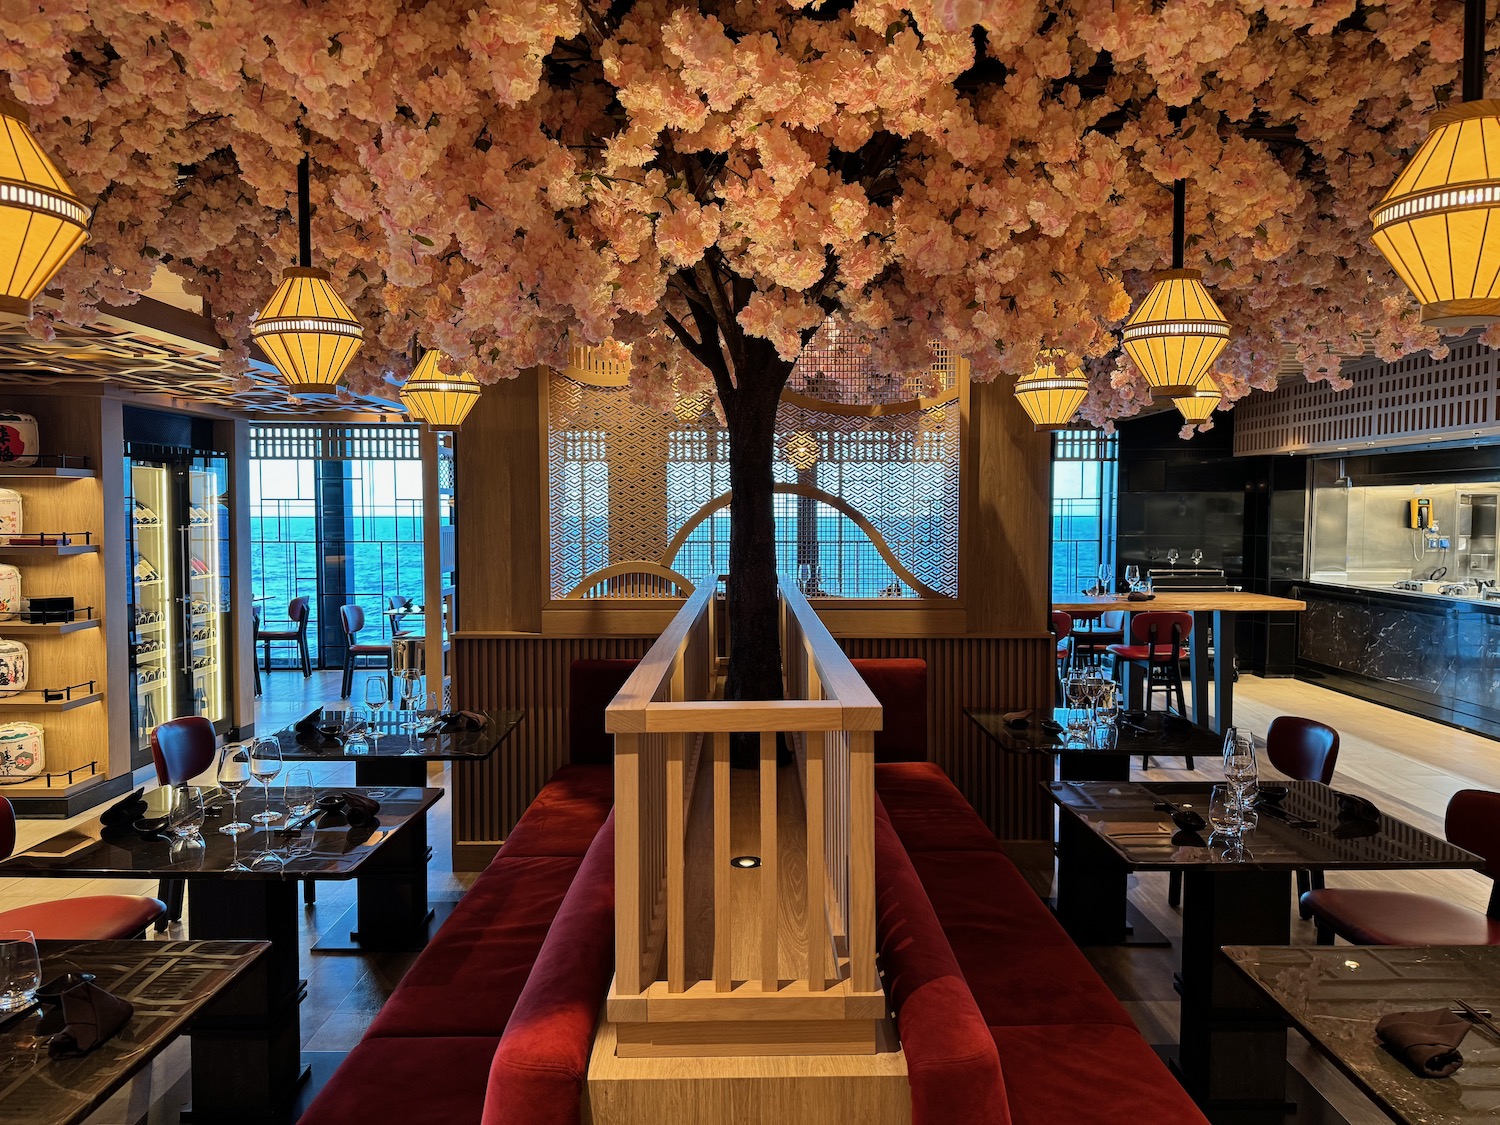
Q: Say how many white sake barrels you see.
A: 5